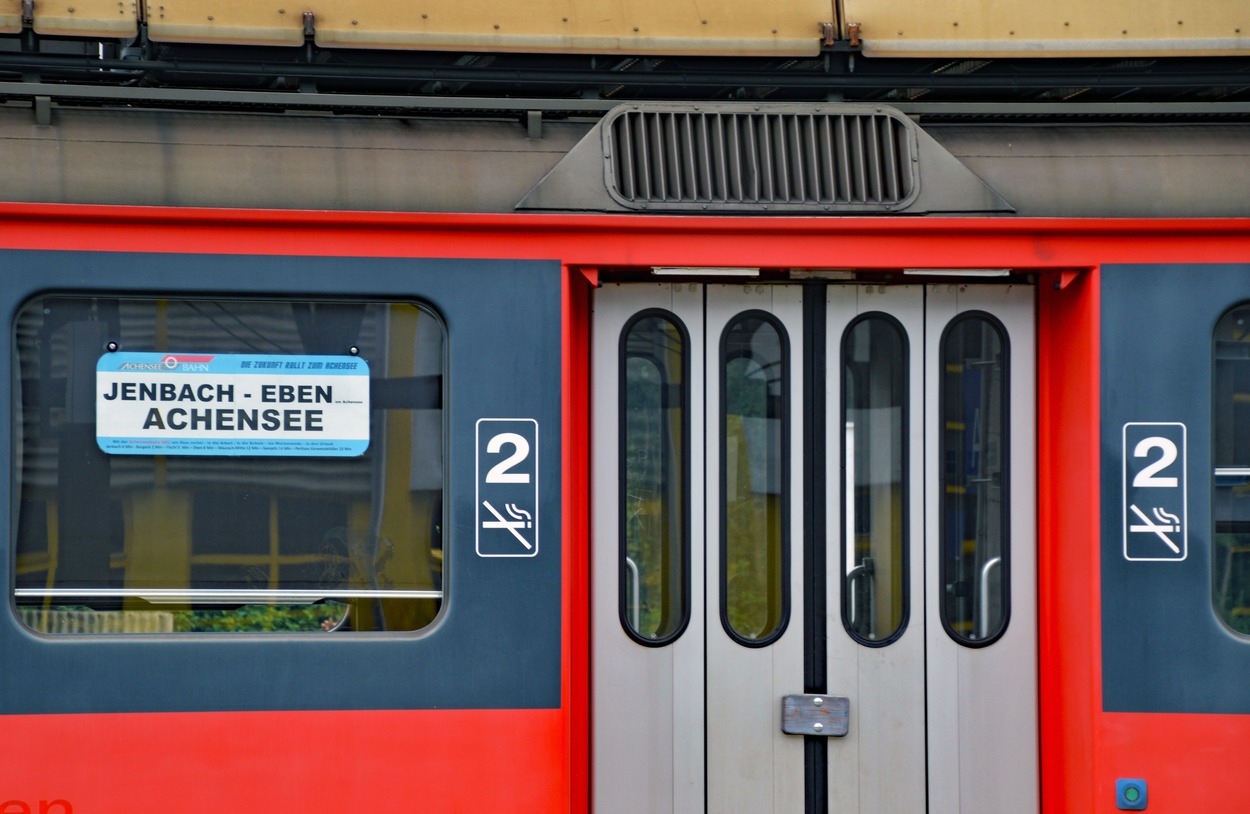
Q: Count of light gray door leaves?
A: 4